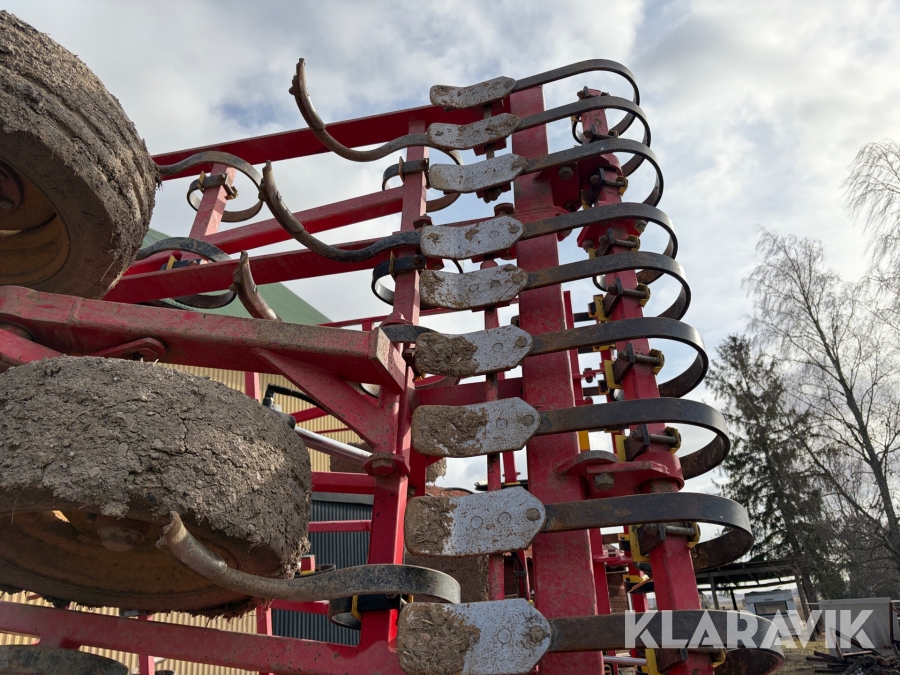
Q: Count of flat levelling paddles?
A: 9